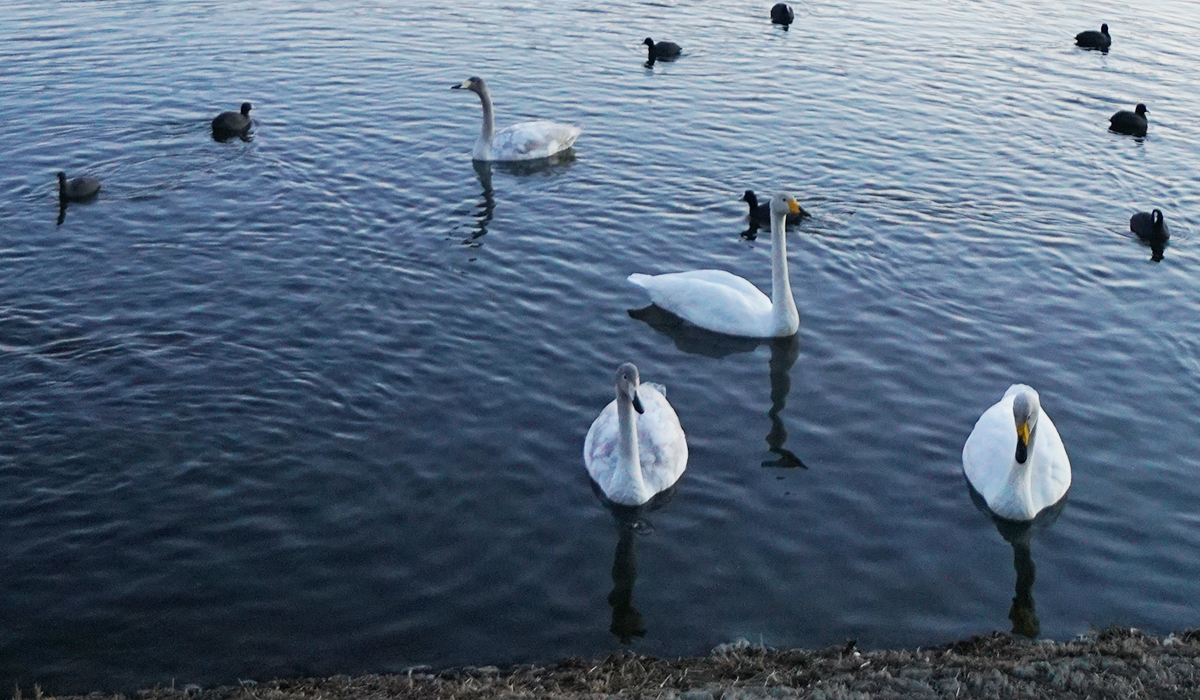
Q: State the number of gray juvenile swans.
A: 2